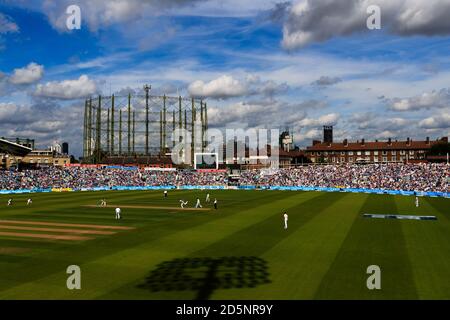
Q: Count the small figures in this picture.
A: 11